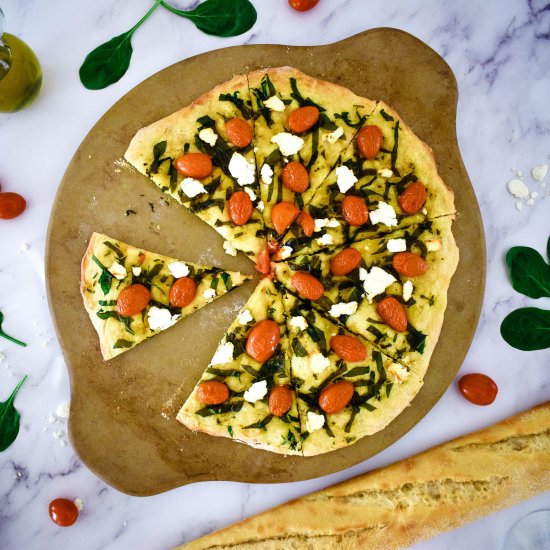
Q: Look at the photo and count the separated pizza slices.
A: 1